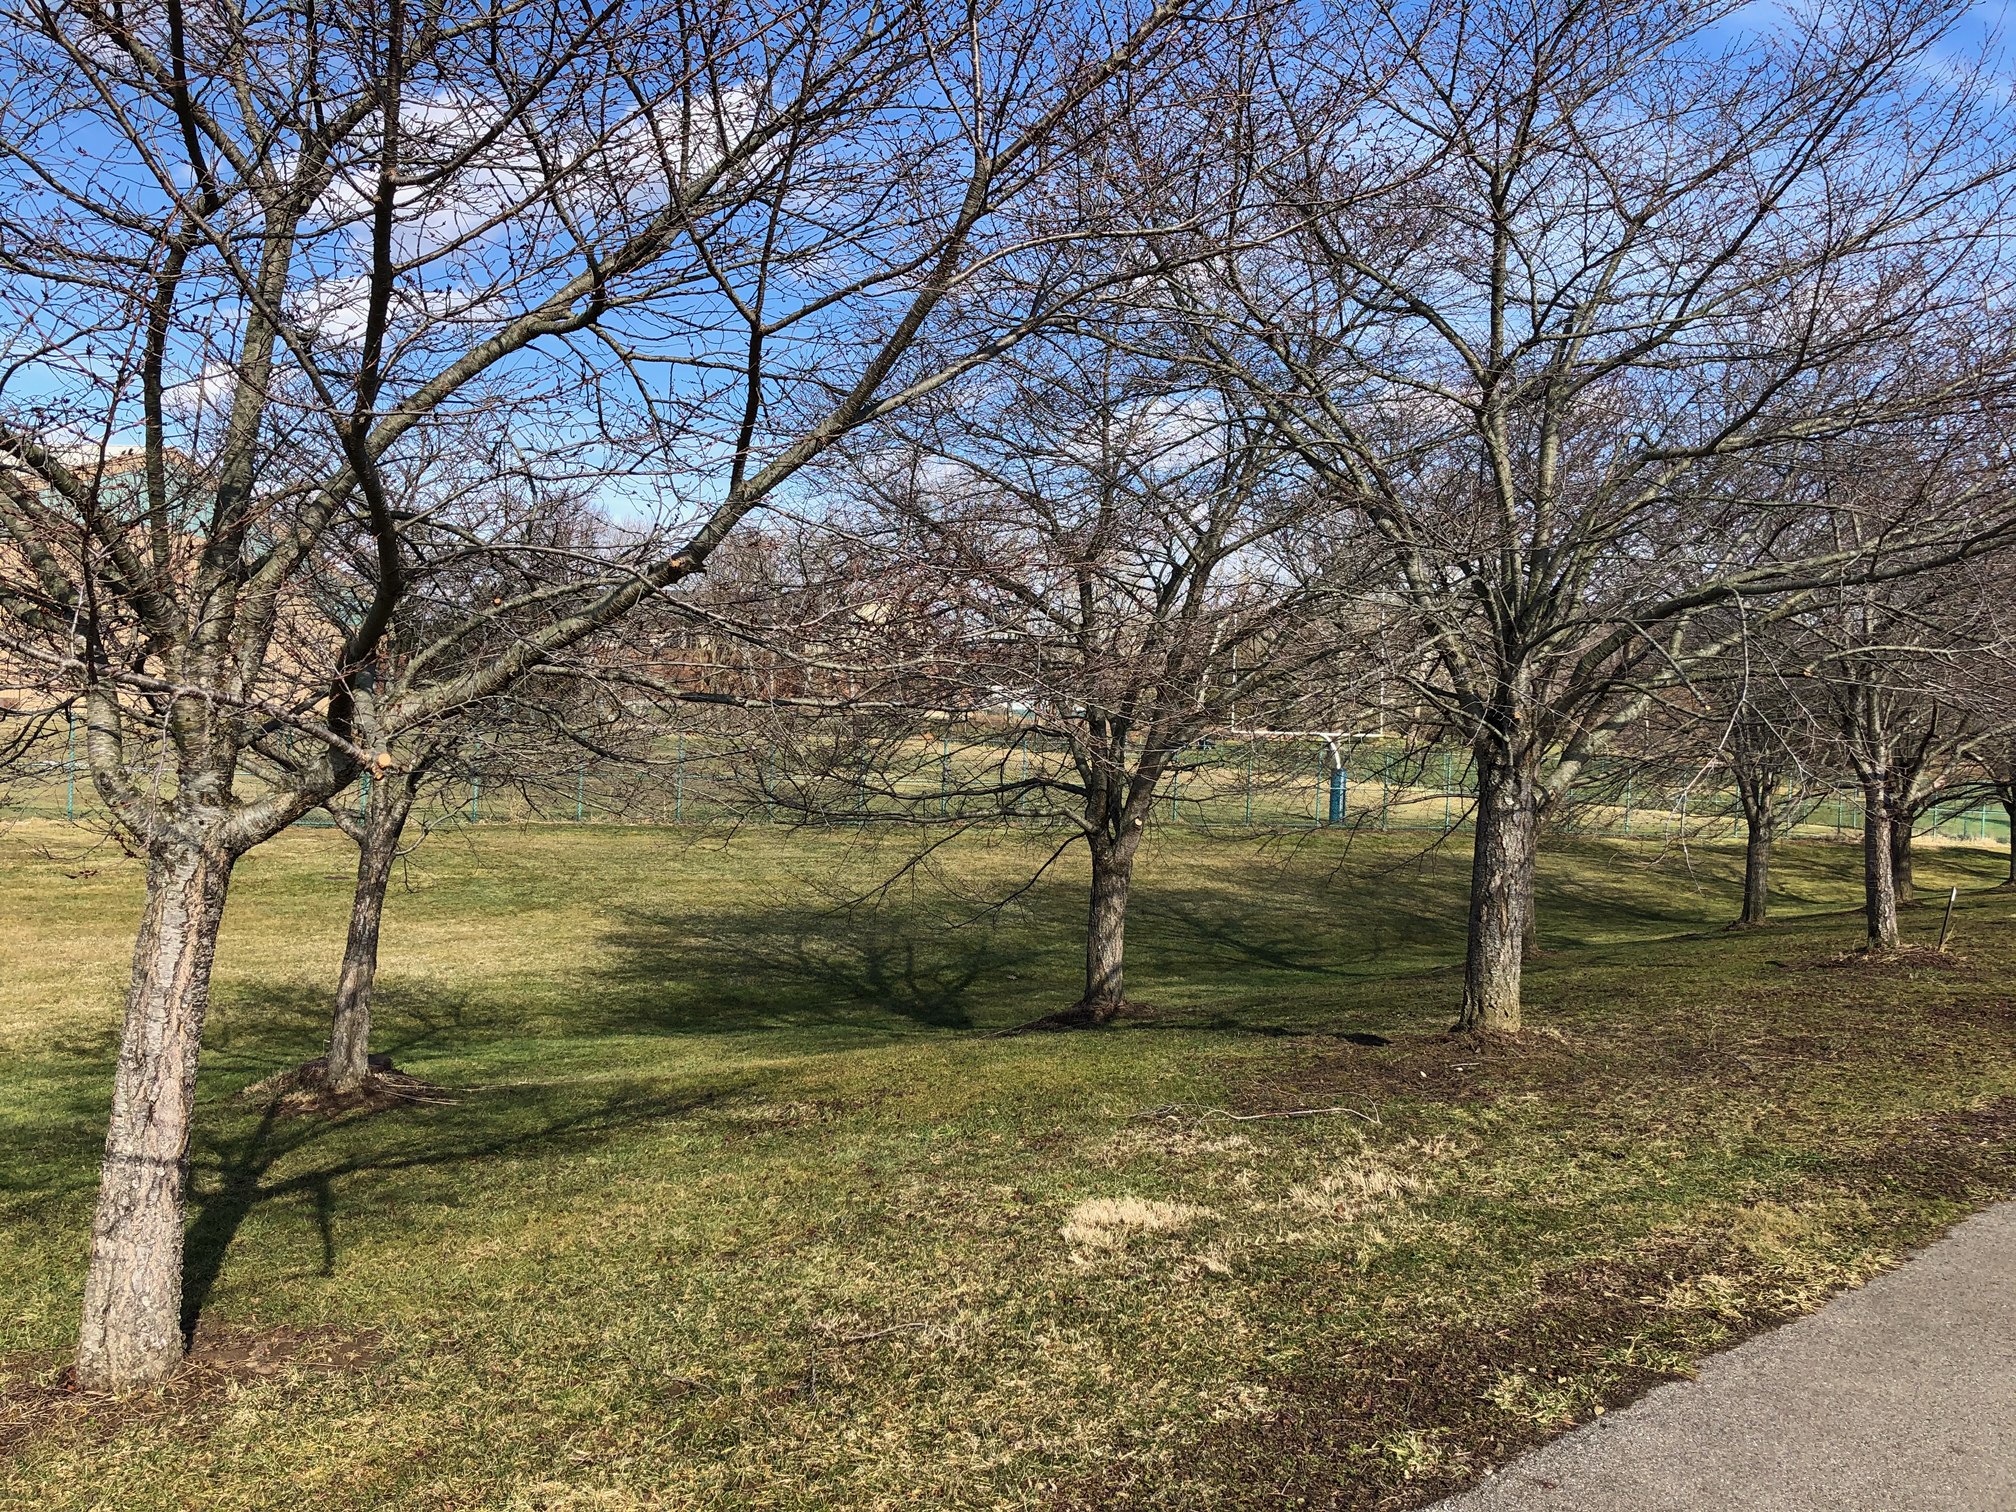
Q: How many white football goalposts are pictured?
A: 1